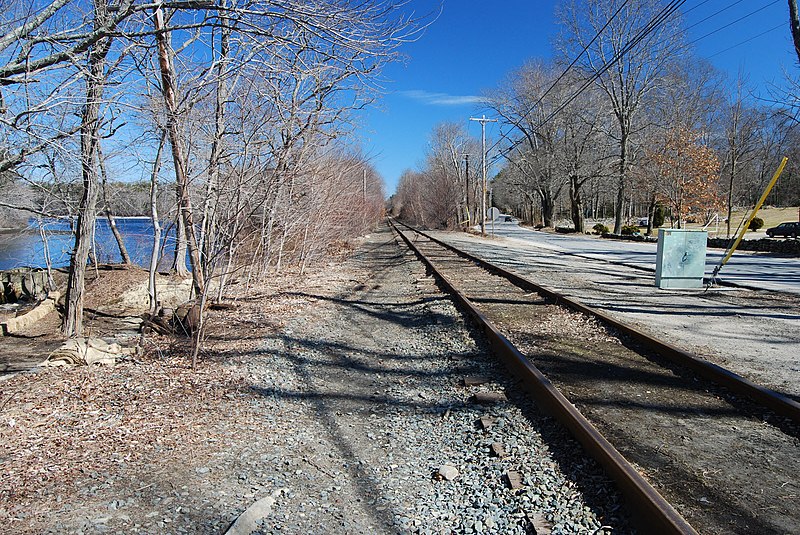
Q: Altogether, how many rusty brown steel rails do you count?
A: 2